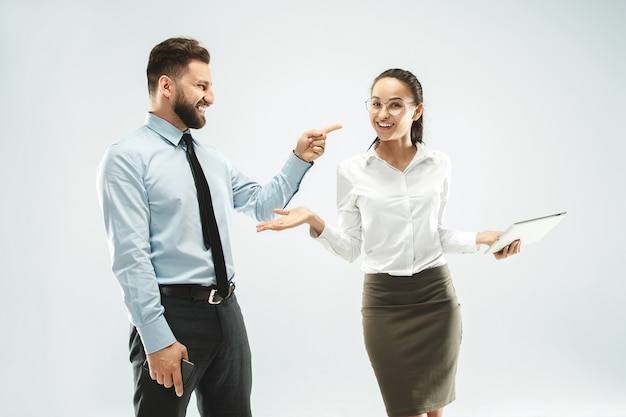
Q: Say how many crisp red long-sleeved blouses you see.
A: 0